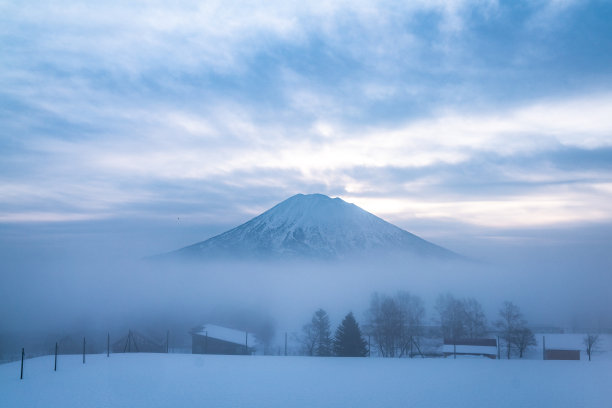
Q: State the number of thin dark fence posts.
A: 14